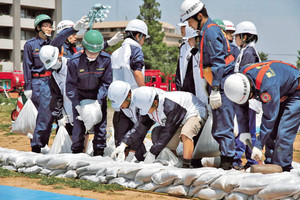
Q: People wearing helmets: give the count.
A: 14